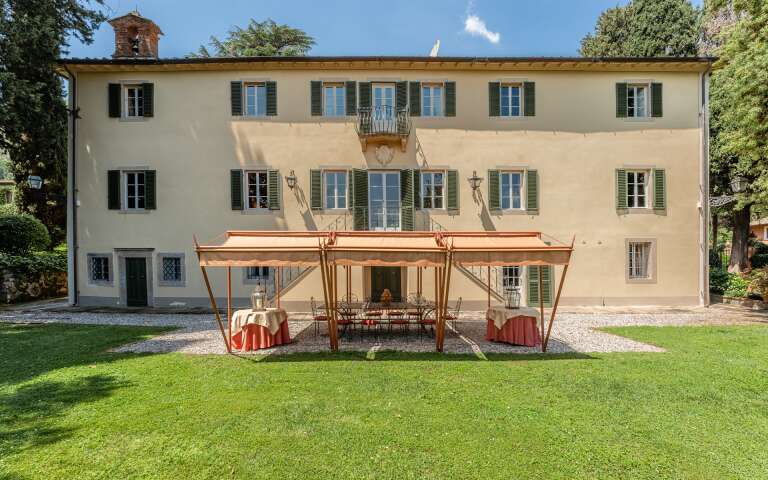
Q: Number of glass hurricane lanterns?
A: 2